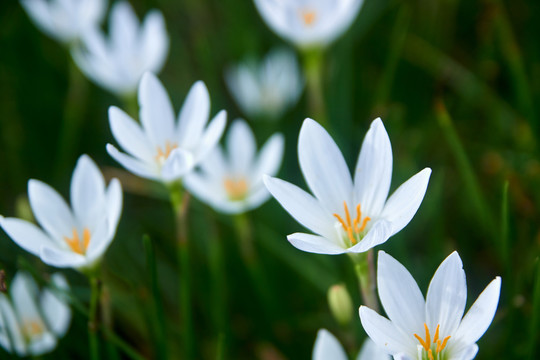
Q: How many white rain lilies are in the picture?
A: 11